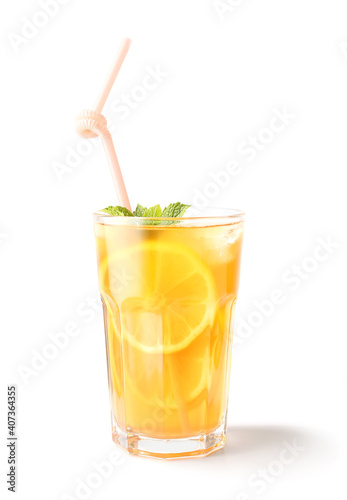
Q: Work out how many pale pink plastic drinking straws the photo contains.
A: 1